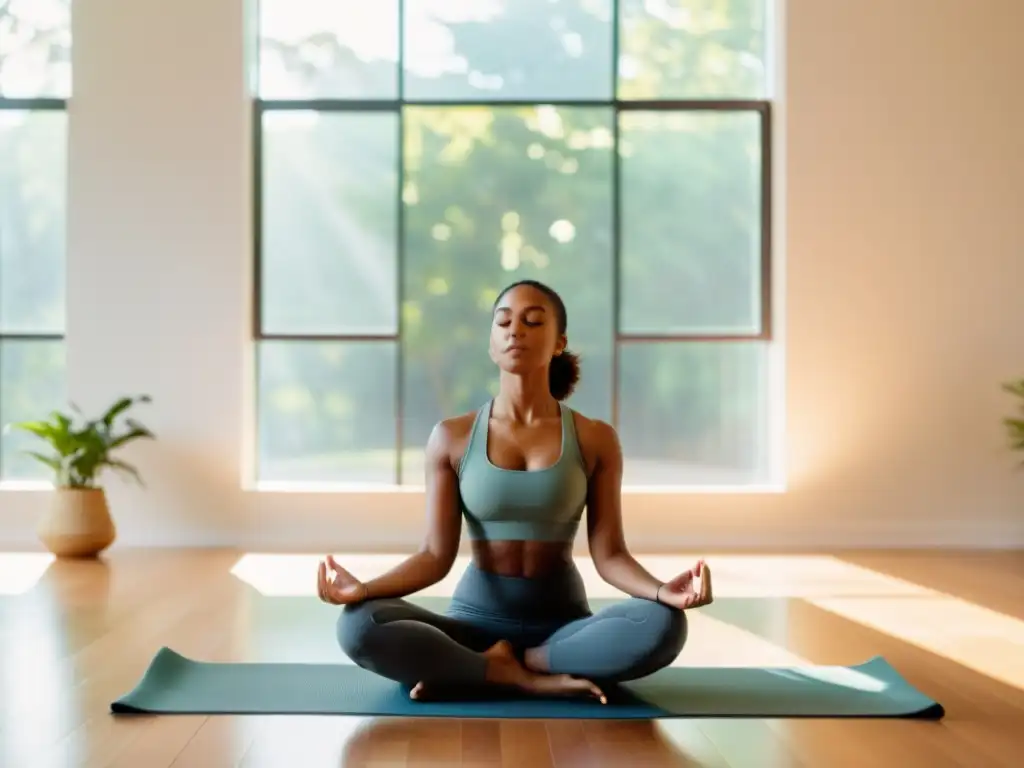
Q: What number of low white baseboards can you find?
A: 1